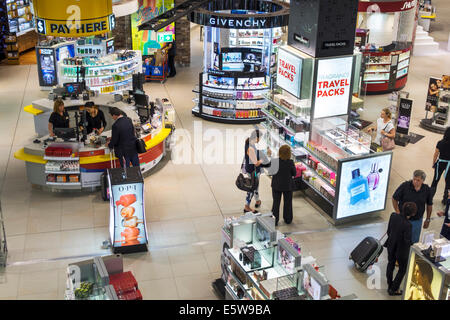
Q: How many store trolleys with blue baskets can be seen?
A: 1